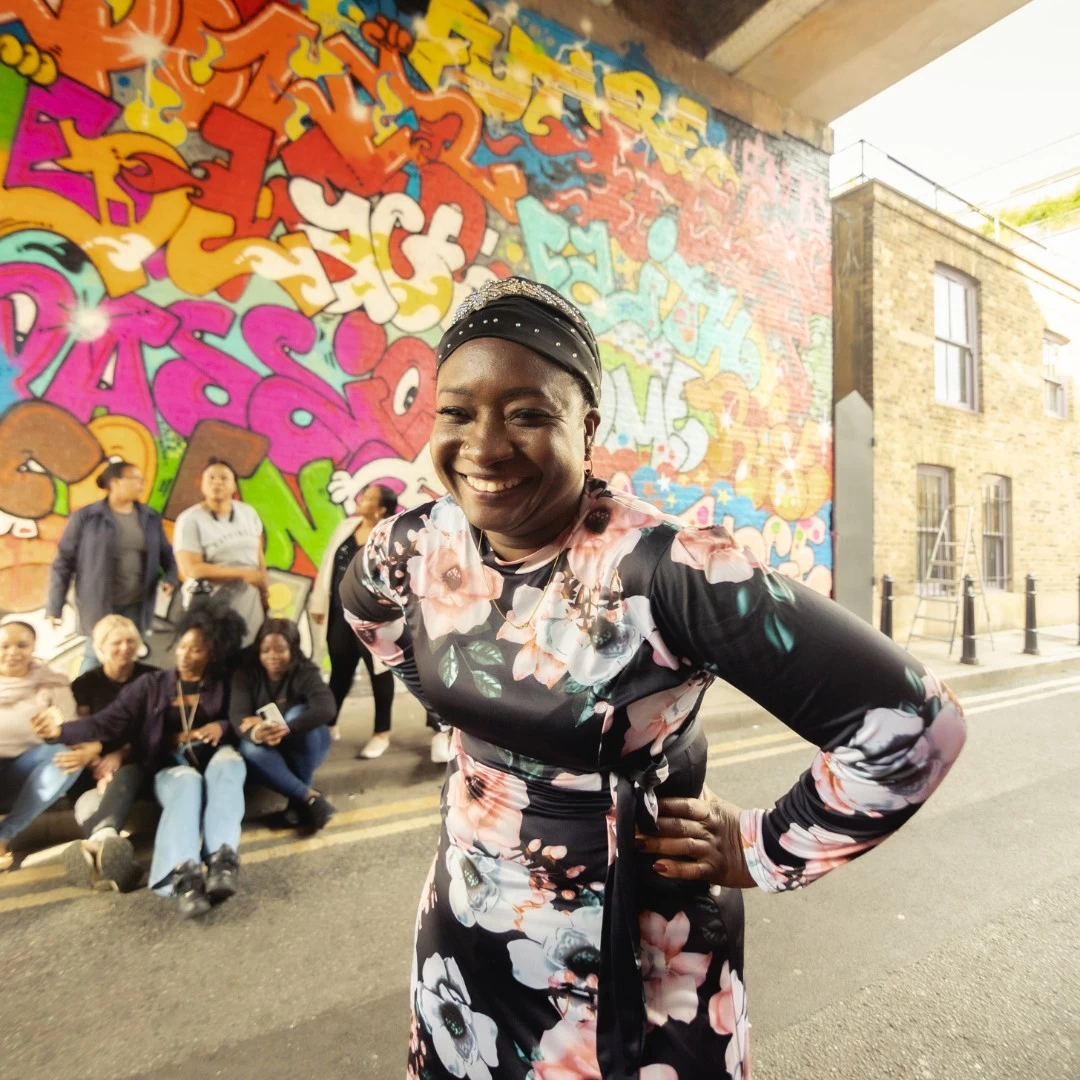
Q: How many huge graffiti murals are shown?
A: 1